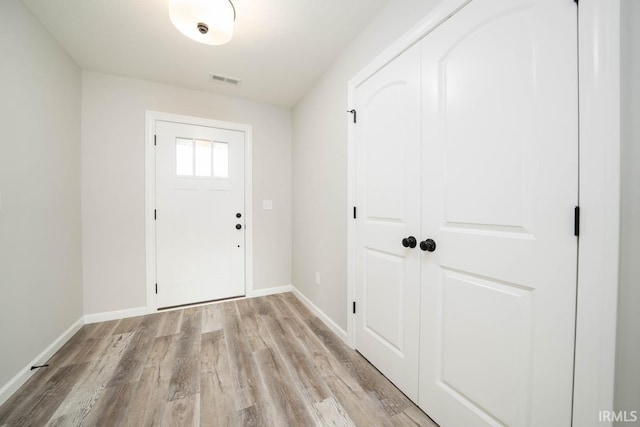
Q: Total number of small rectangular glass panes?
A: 3